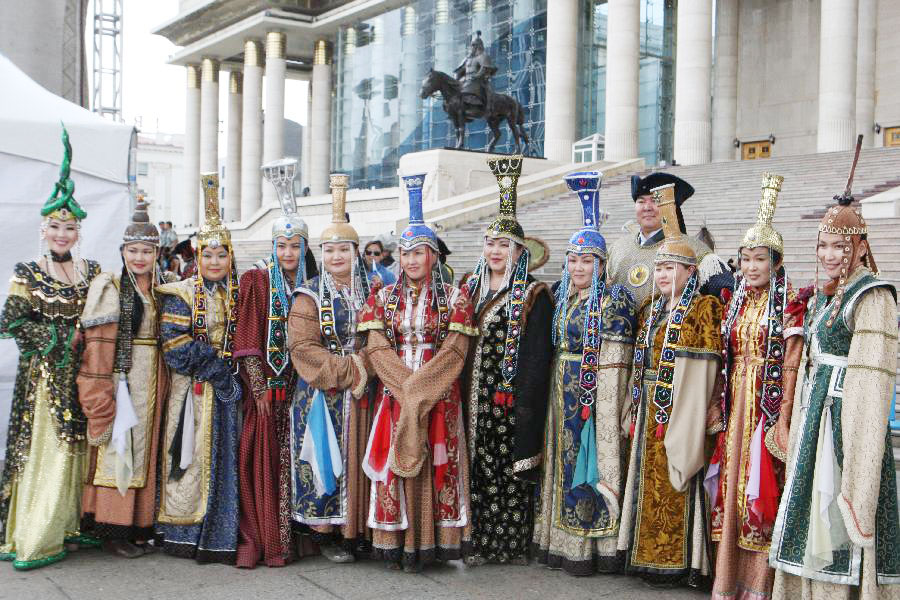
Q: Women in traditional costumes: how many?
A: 11